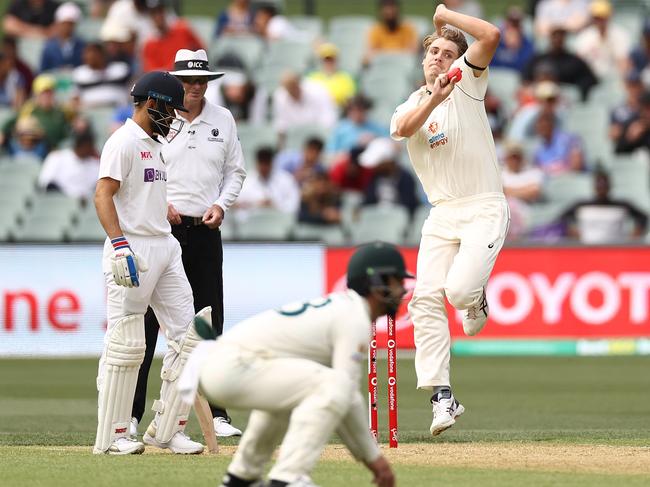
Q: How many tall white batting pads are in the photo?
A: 2